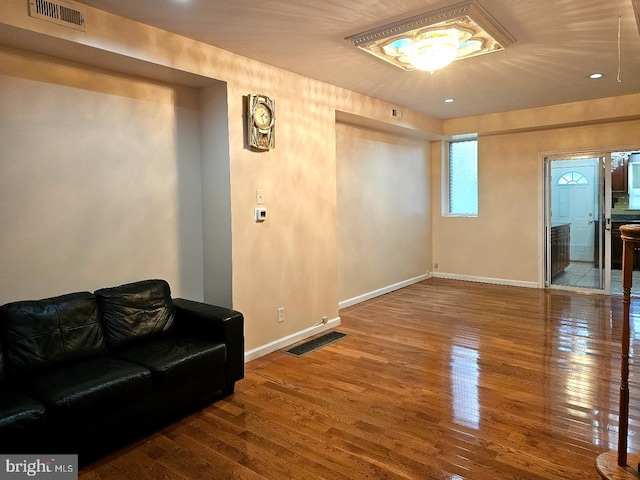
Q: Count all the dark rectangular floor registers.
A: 1